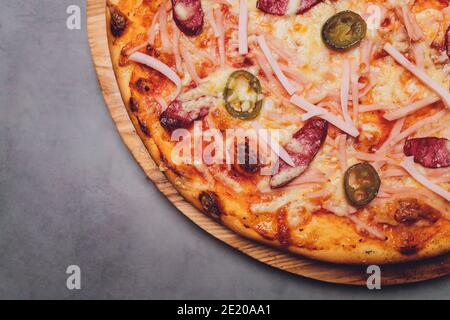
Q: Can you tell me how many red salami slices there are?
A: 6